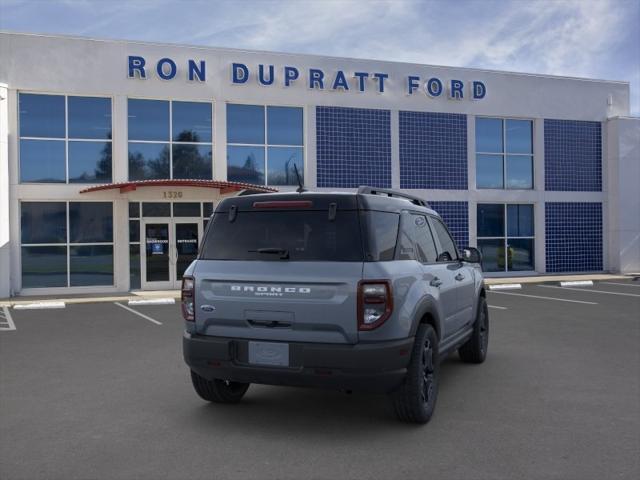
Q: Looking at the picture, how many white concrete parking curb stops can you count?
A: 4